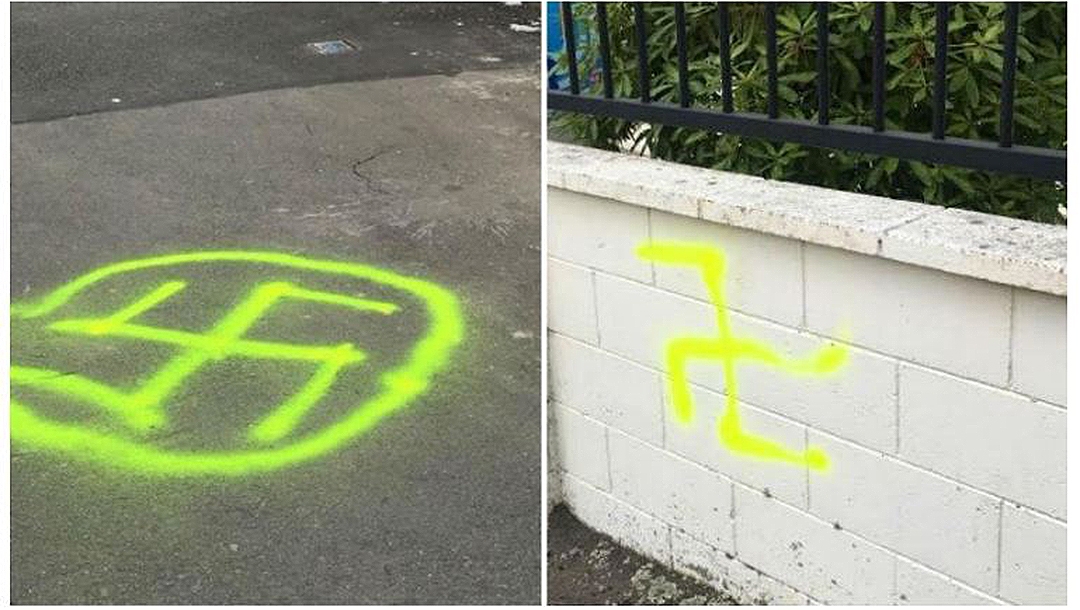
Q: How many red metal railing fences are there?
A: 0